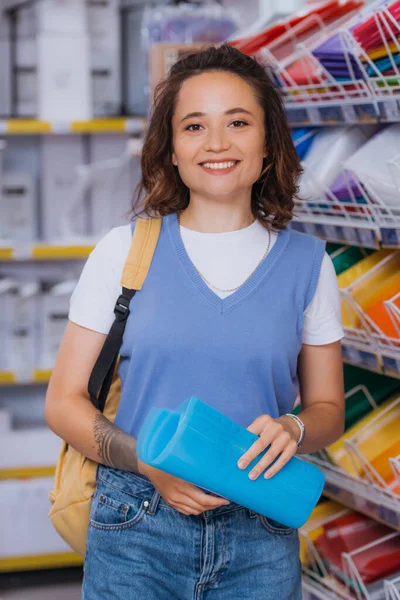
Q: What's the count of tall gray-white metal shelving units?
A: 2